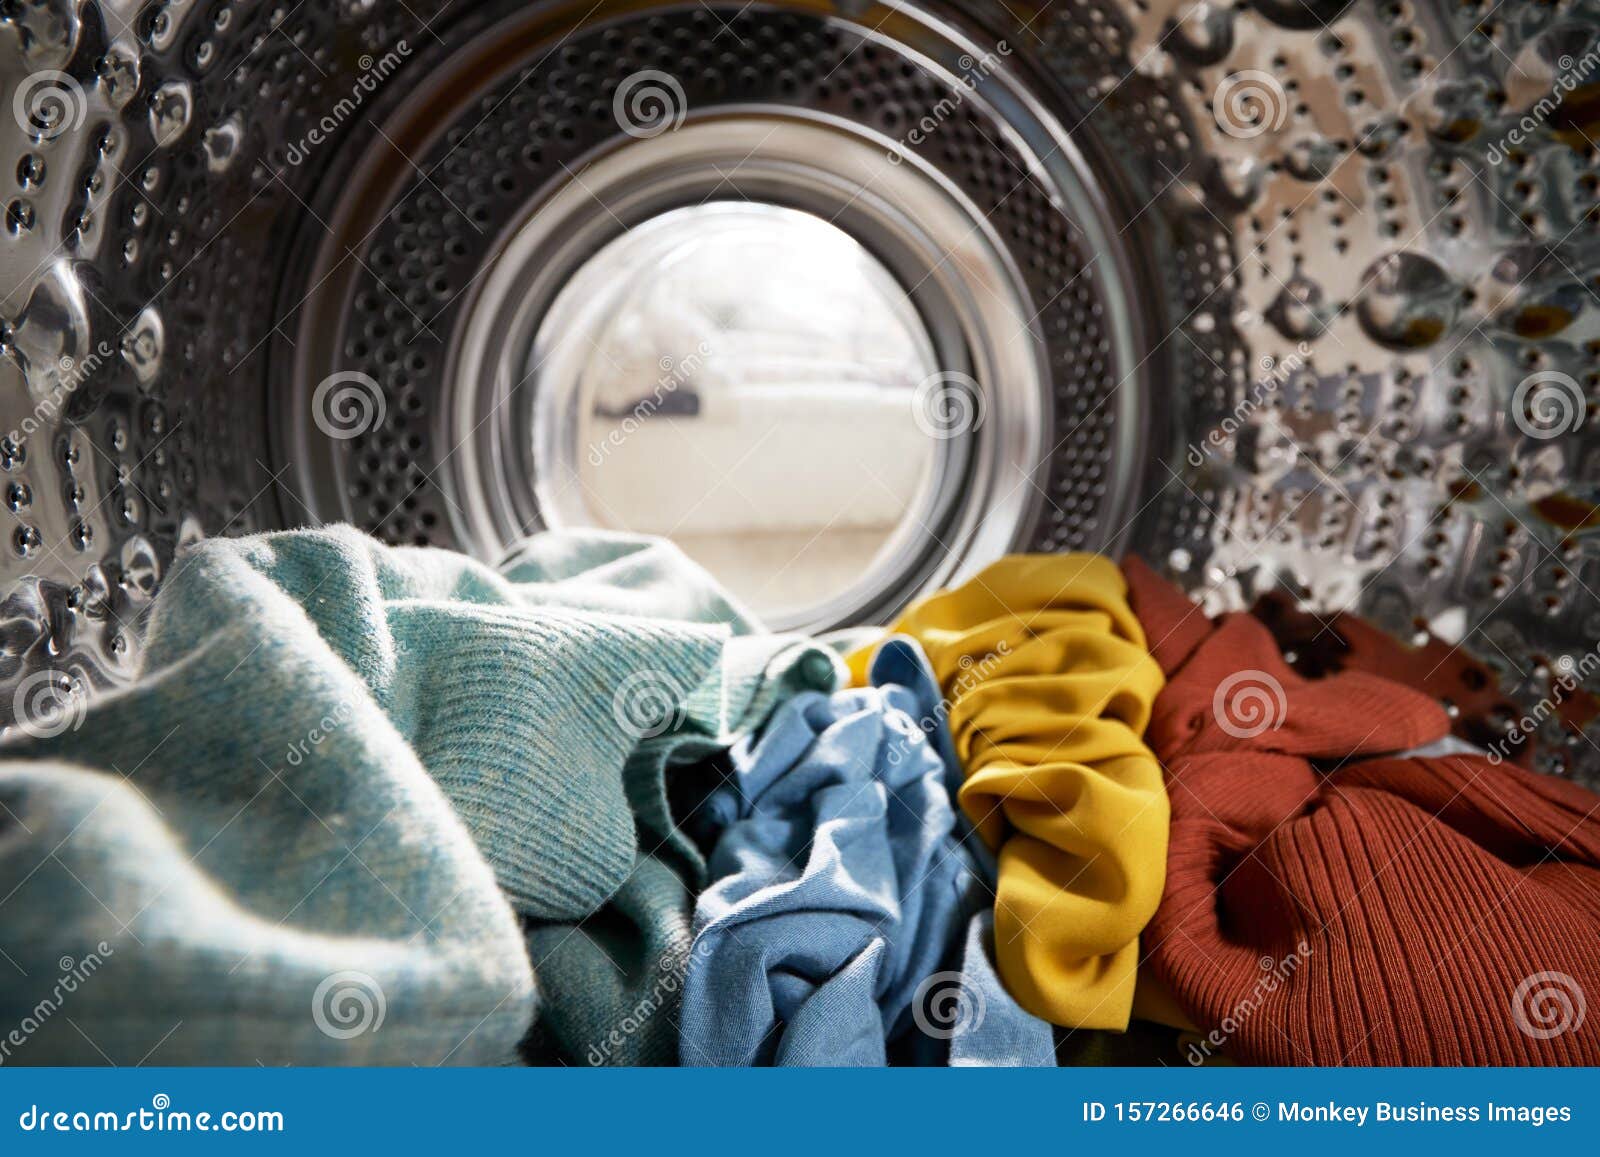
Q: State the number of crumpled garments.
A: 4